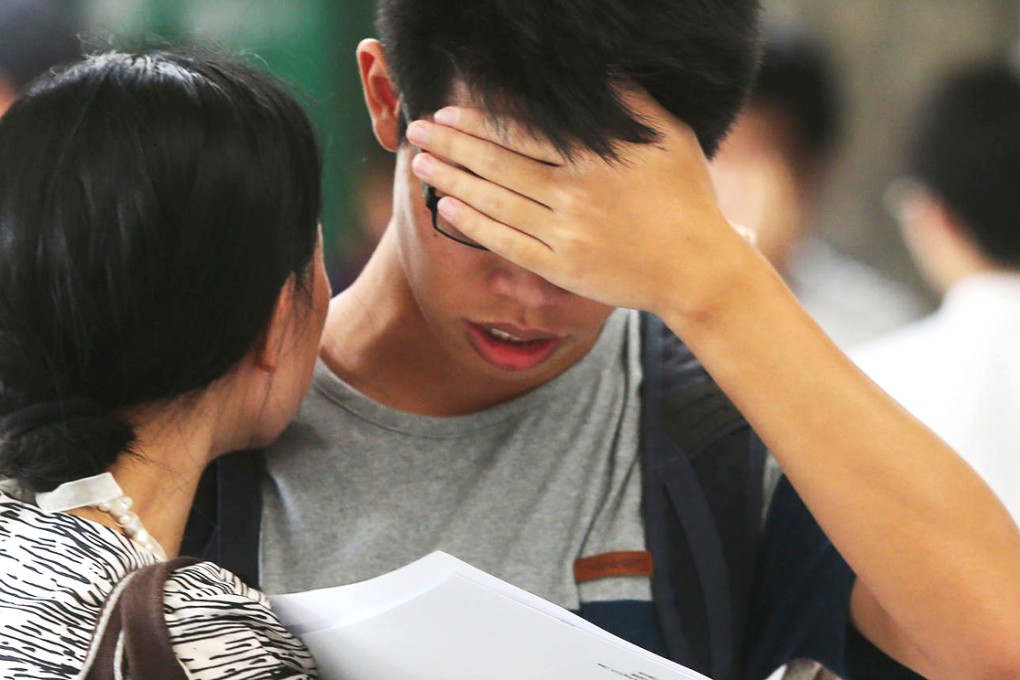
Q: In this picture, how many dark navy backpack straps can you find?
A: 2